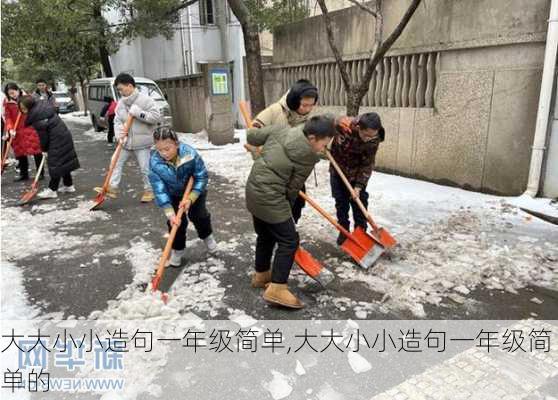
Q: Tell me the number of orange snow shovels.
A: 7